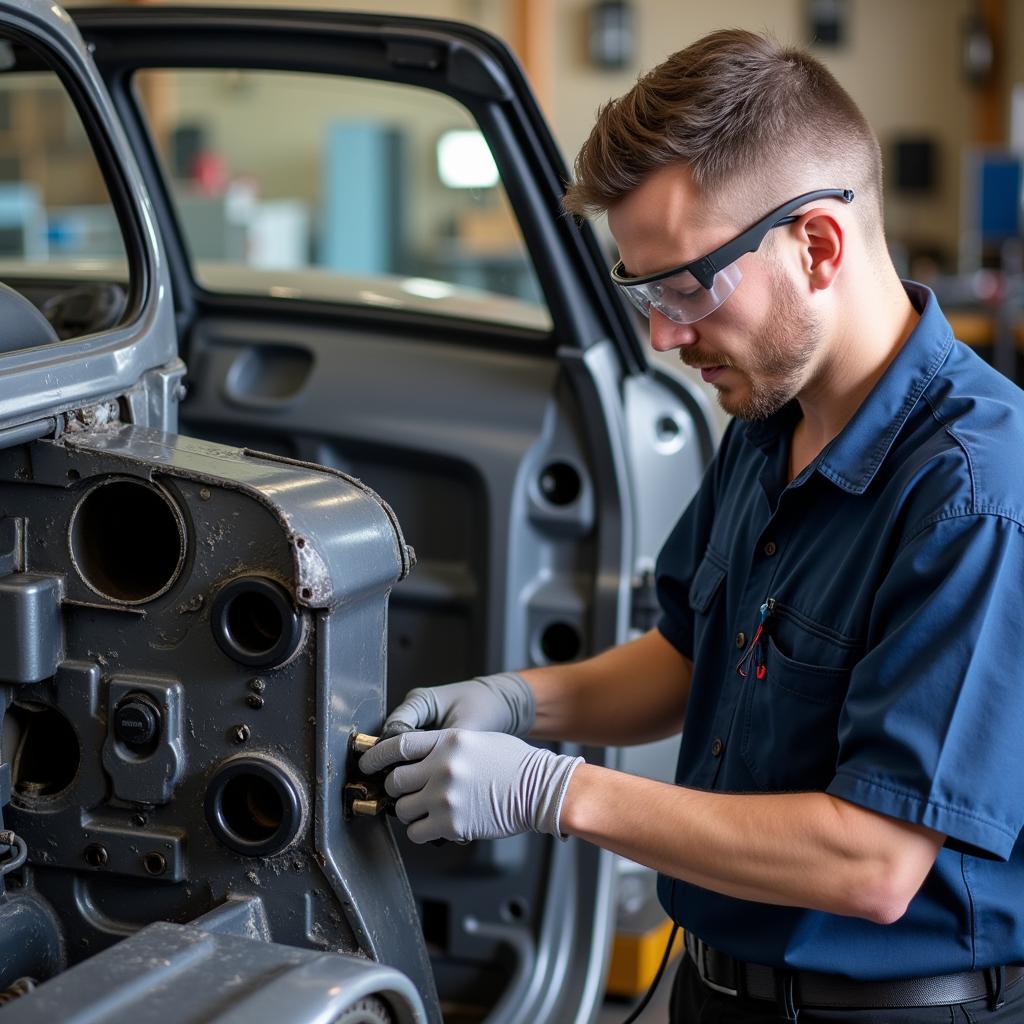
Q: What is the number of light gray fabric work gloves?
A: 2